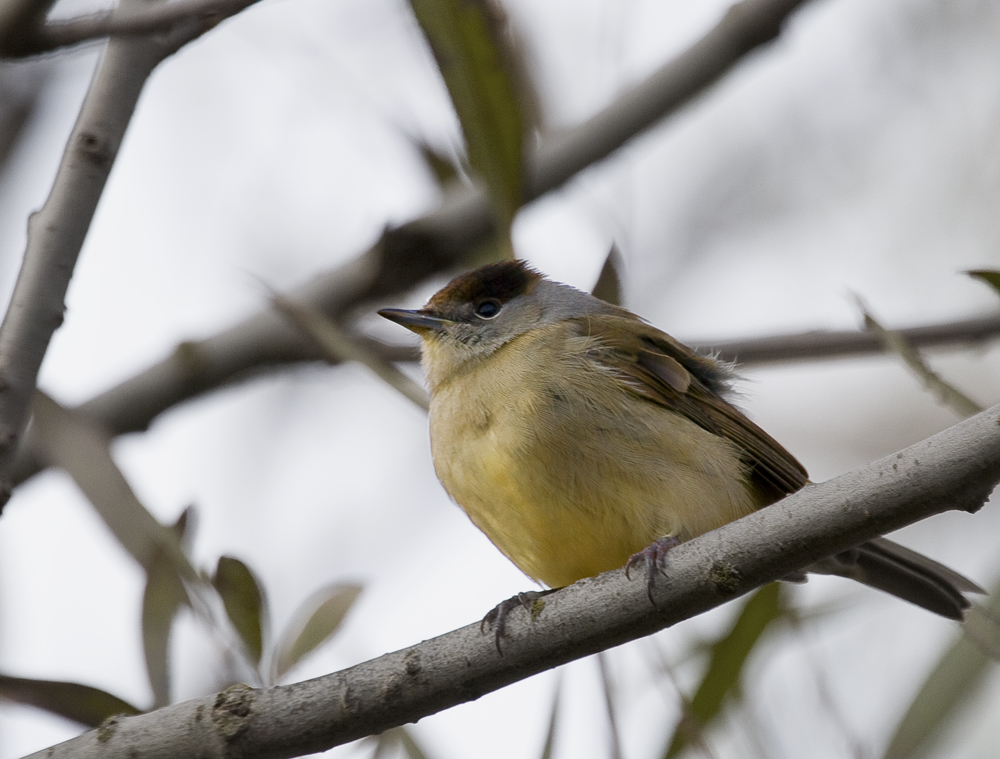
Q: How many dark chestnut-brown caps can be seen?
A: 1